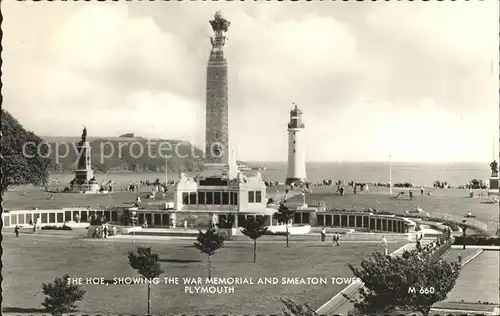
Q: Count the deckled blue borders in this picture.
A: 0